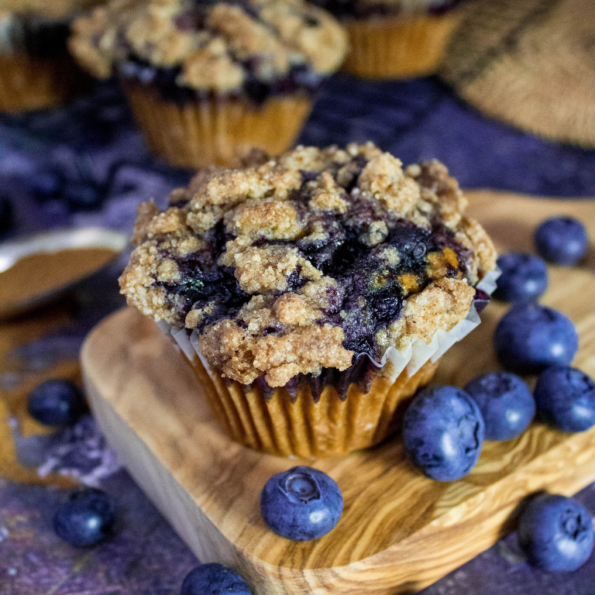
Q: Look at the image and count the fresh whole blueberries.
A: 11